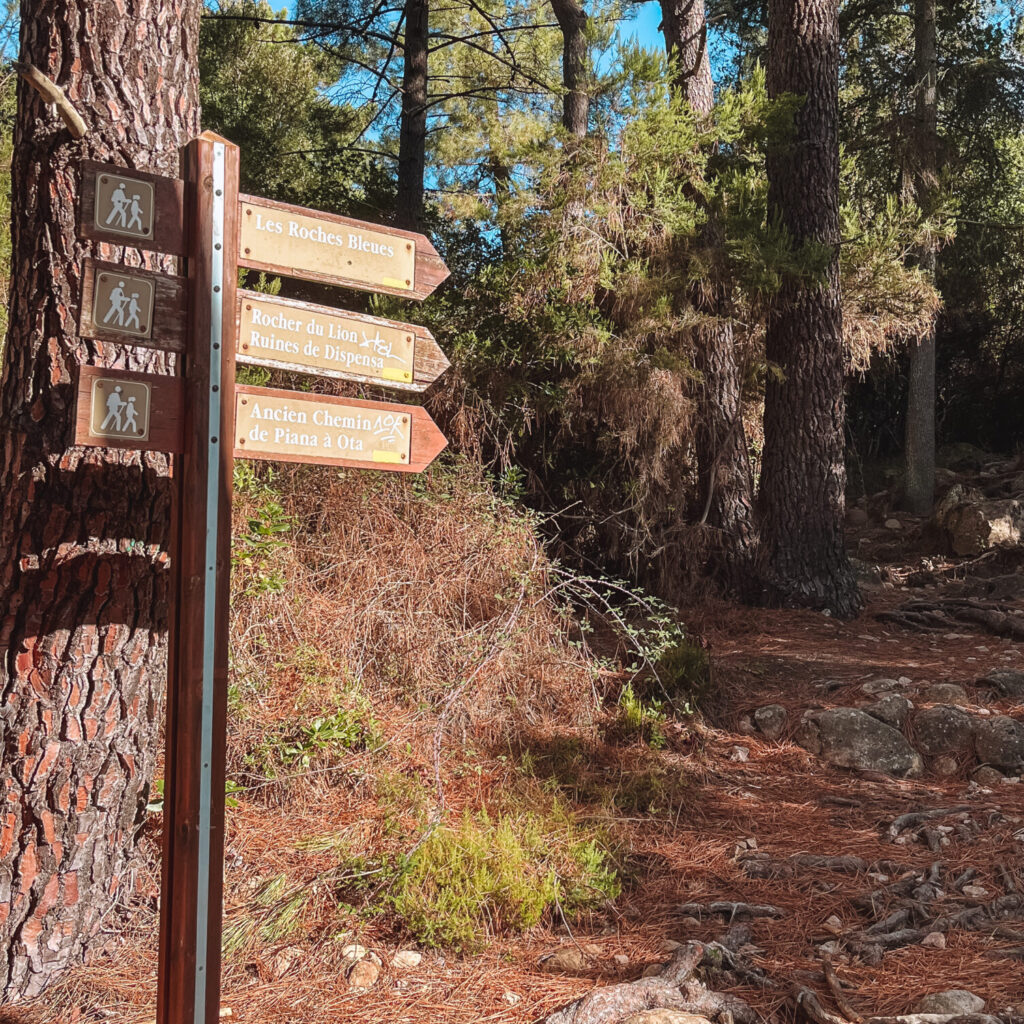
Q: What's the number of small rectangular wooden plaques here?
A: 3